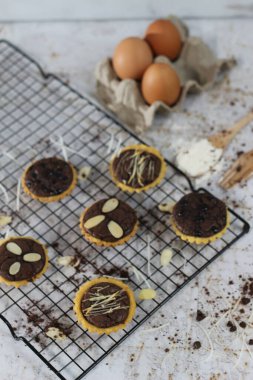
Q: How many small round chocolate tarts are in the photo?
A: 6